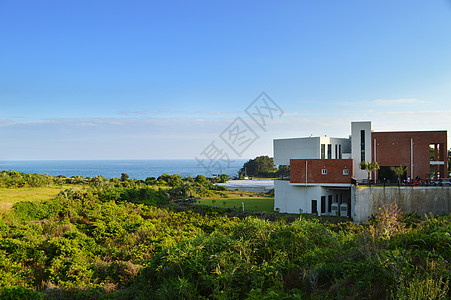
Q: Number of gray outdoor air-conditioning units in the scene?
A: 2